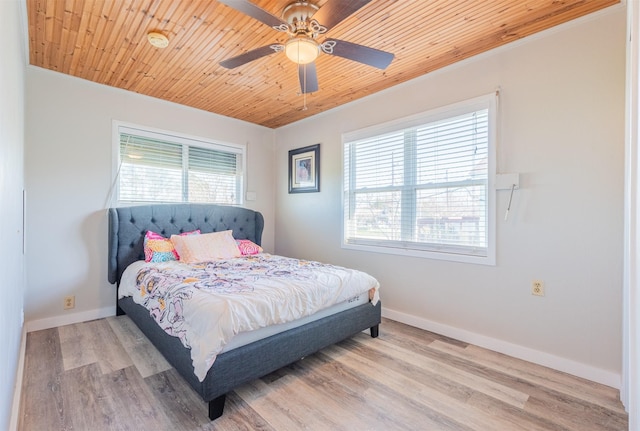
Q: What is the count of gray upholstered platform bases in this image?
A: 1